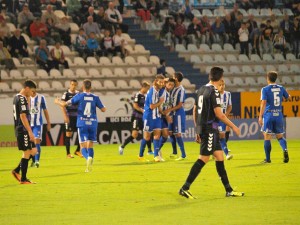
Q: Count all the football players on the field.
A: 11